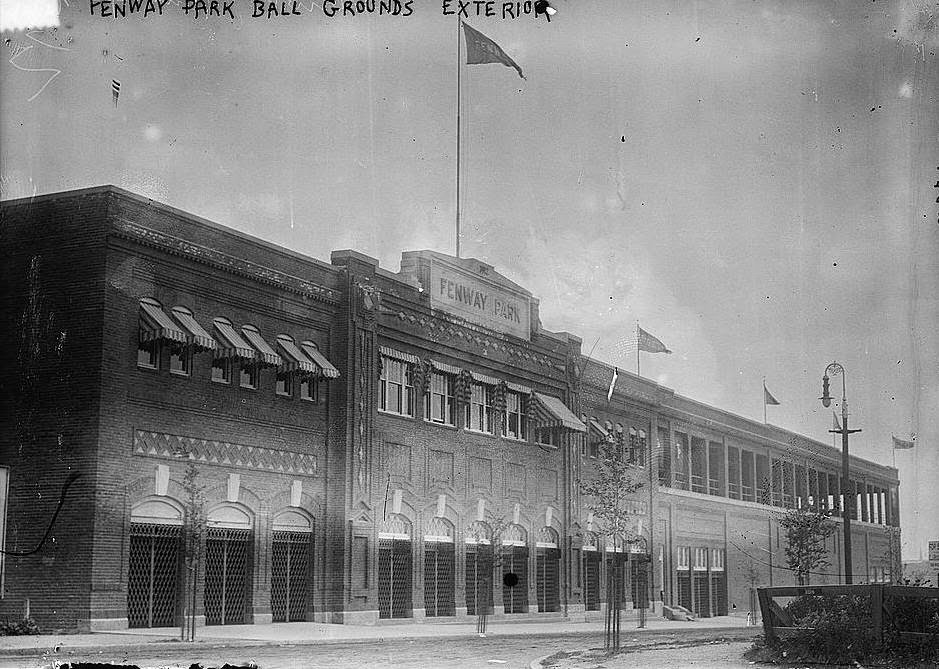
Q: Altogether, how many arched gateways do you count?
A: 11